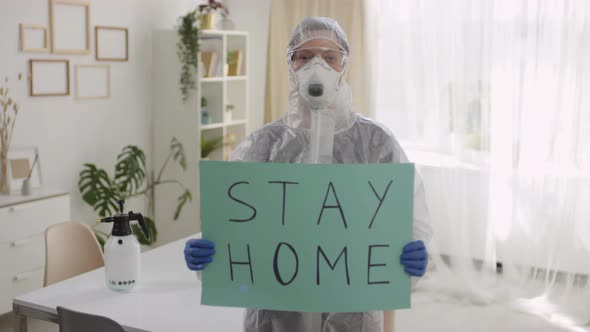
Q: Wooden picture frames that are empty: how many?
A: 5